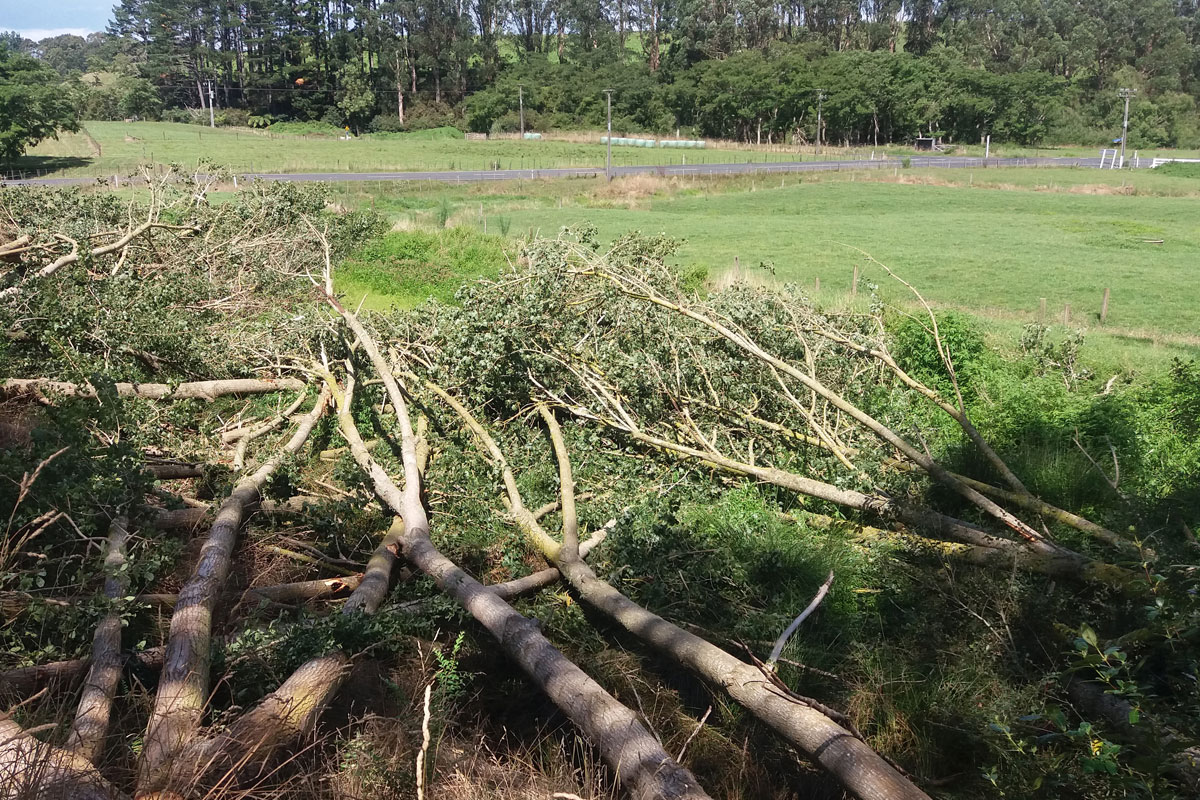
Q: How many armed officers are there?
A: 0